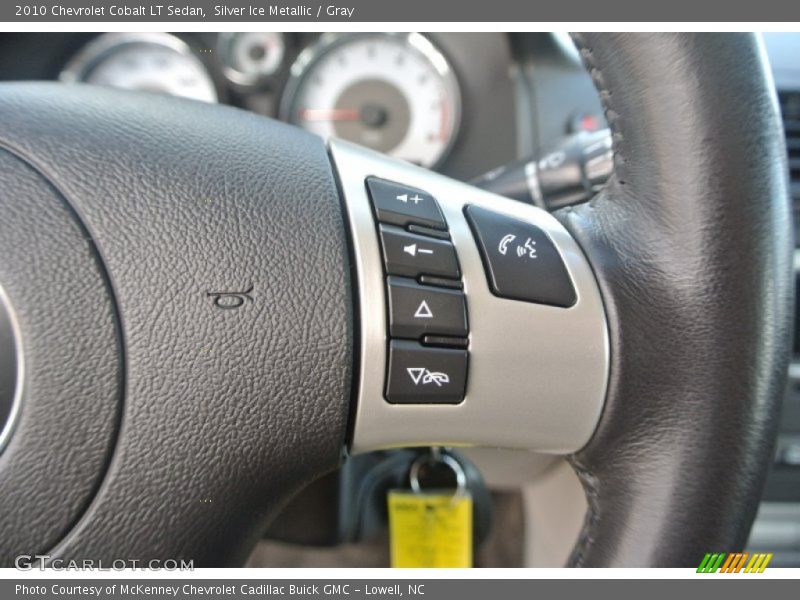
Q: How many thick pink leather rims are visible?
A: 0